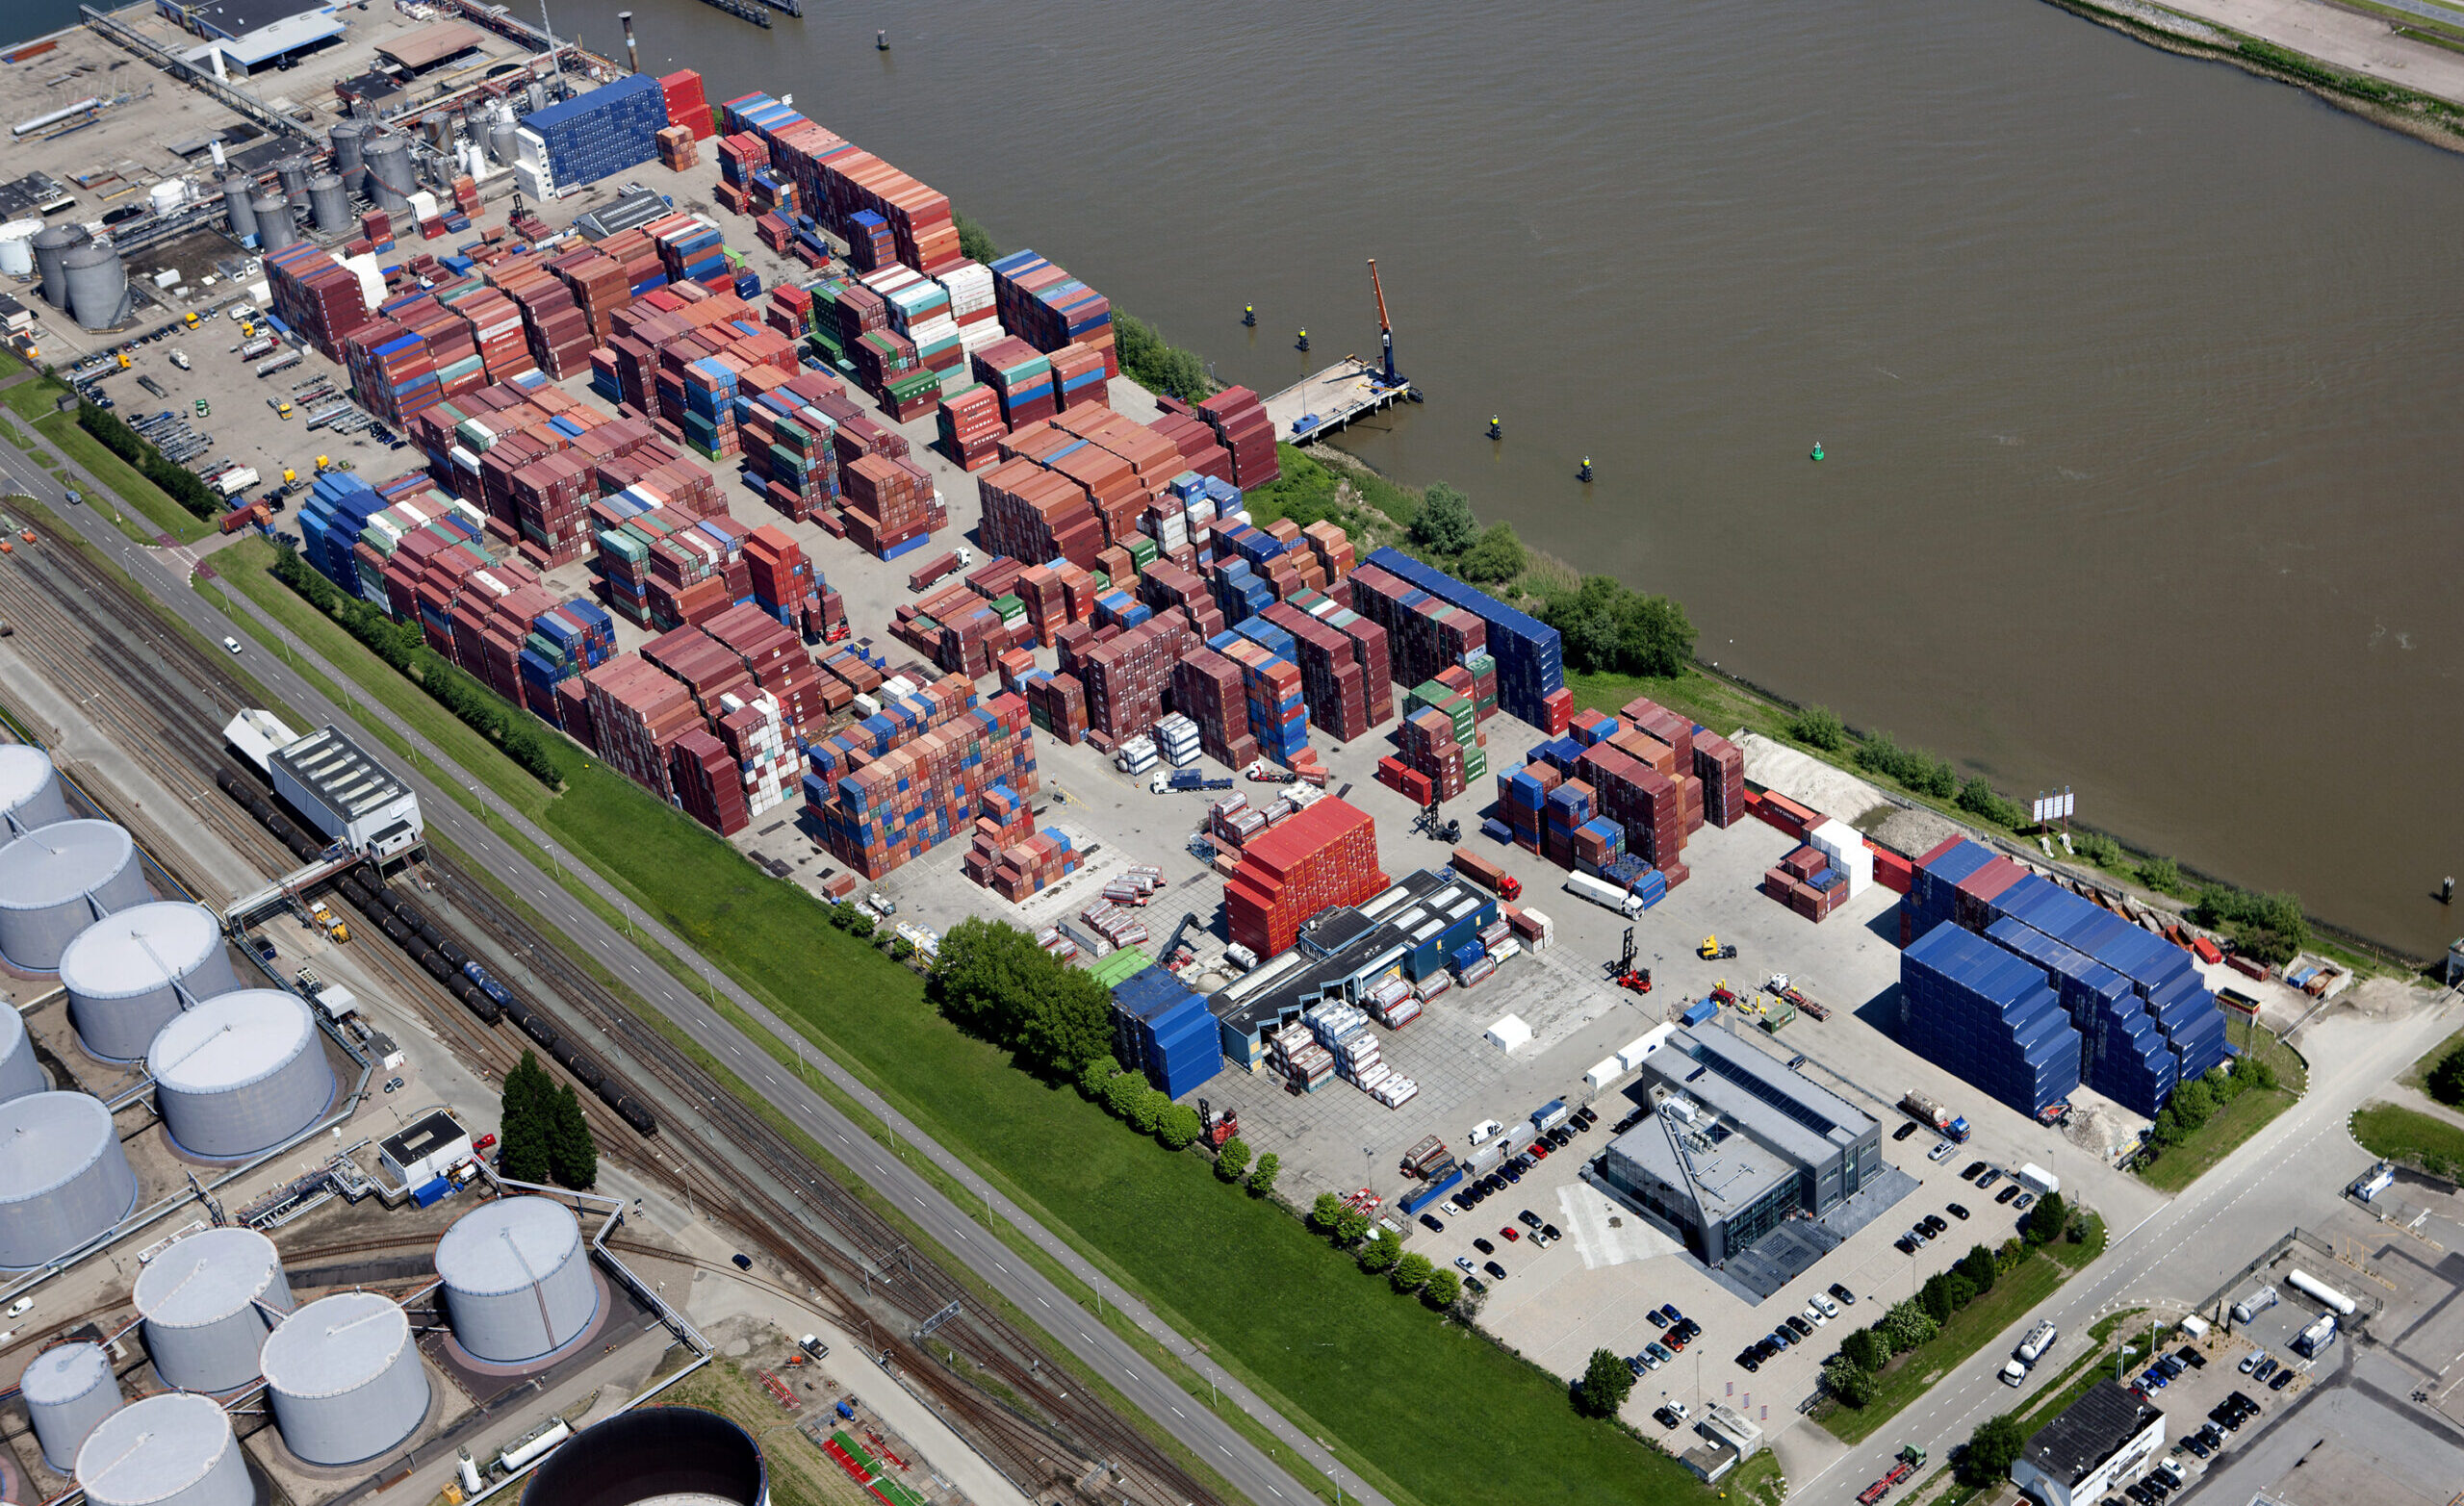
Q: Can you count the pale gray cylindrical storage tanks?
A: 11